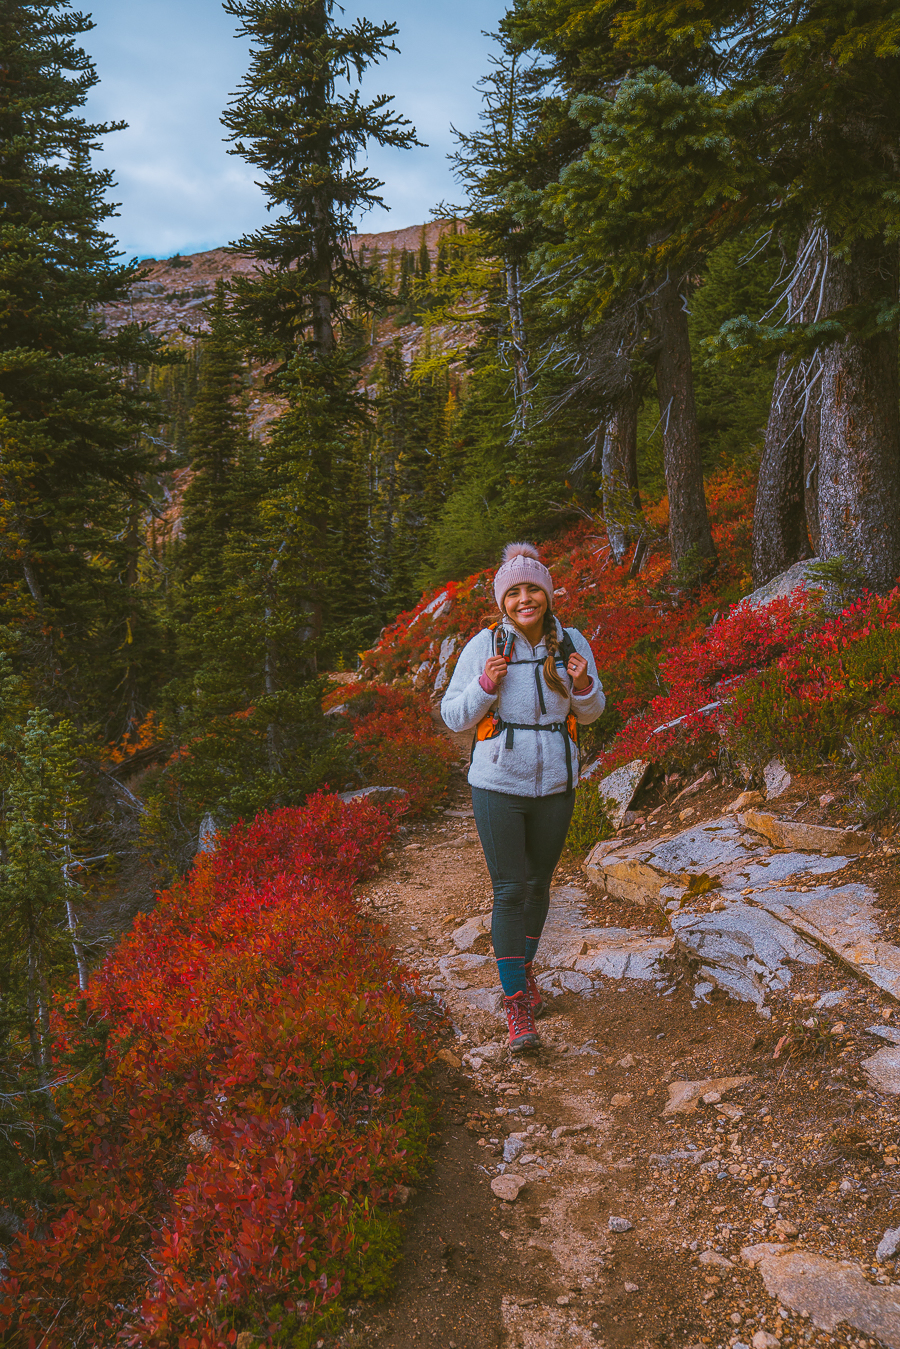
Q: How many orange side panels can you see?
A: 2